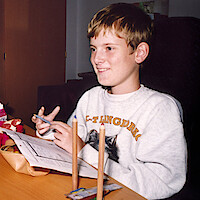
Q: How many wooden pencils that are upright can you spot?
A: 2